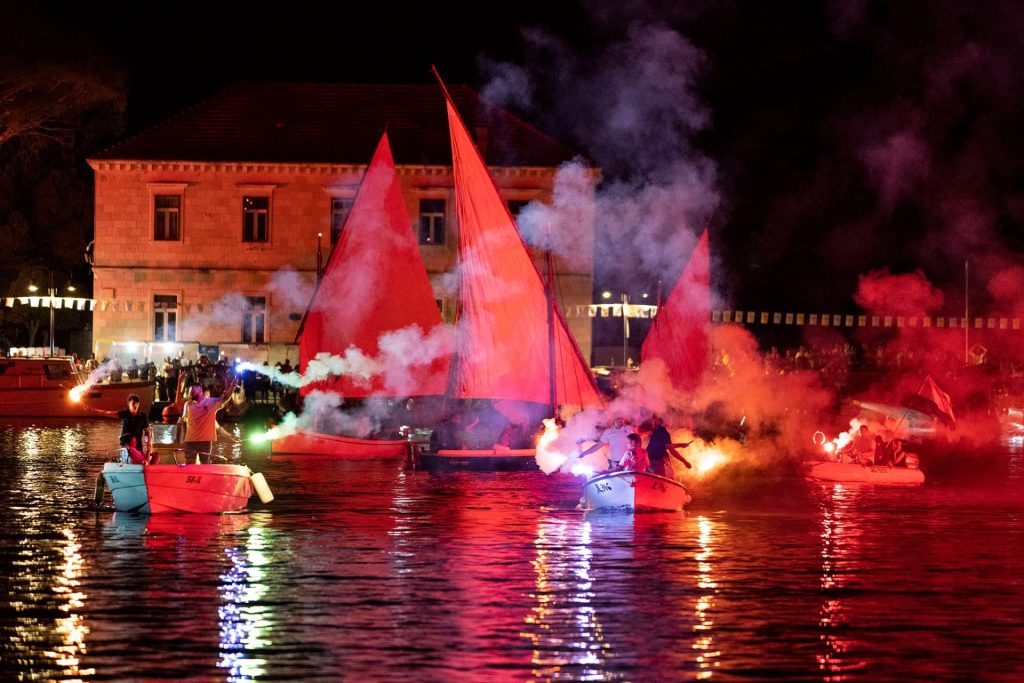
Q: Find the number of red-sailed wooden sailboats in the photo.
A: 3